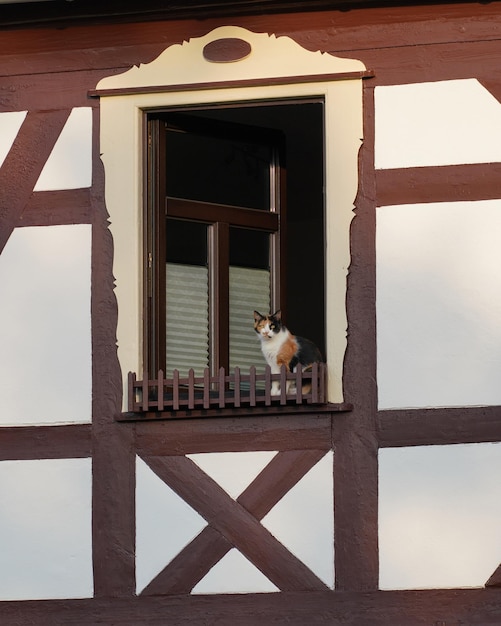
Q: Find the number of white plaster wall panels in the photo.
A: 11